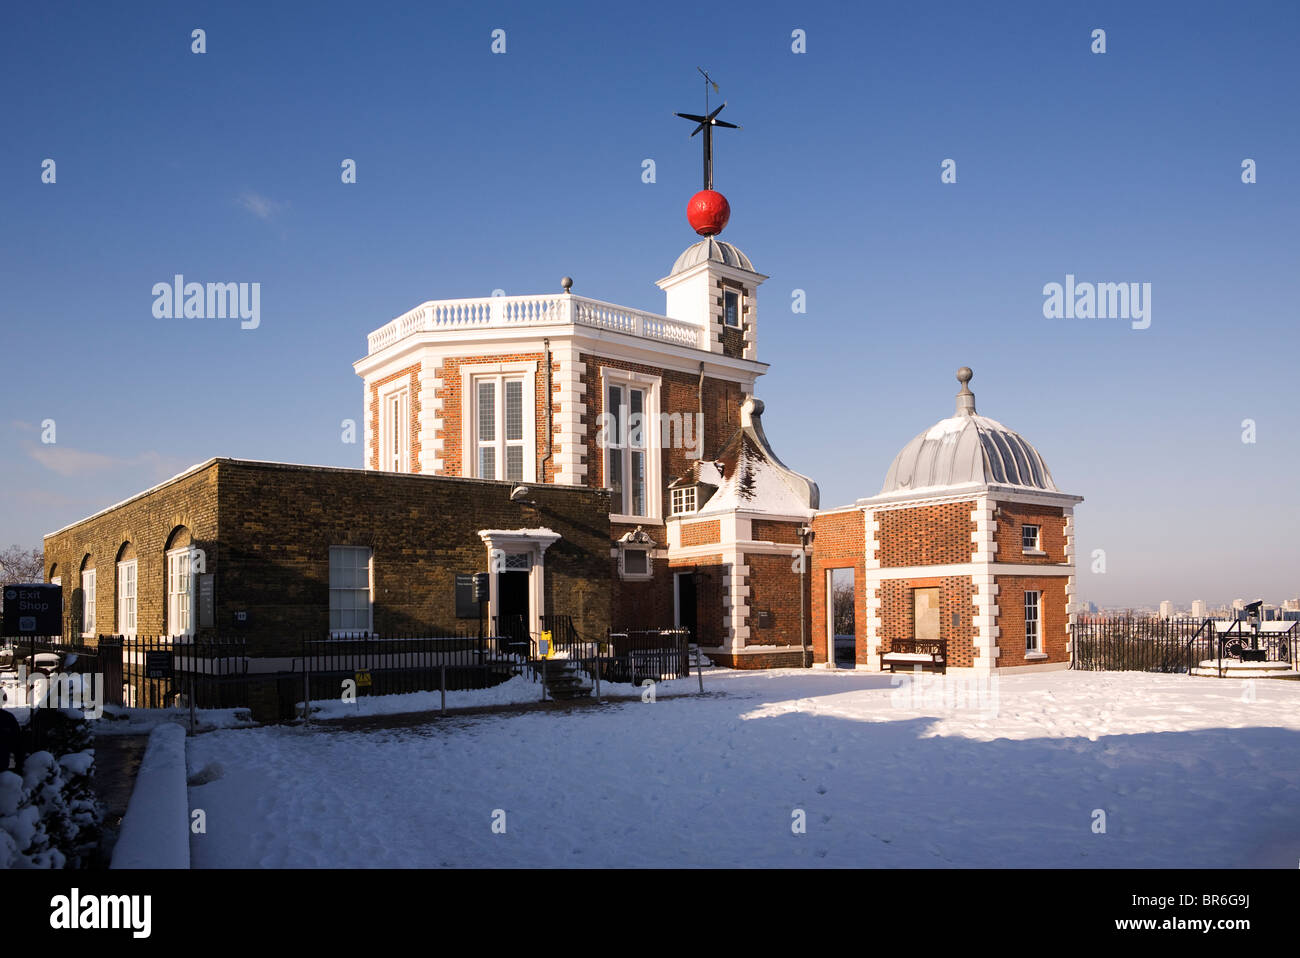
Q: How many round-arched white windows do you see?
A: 4